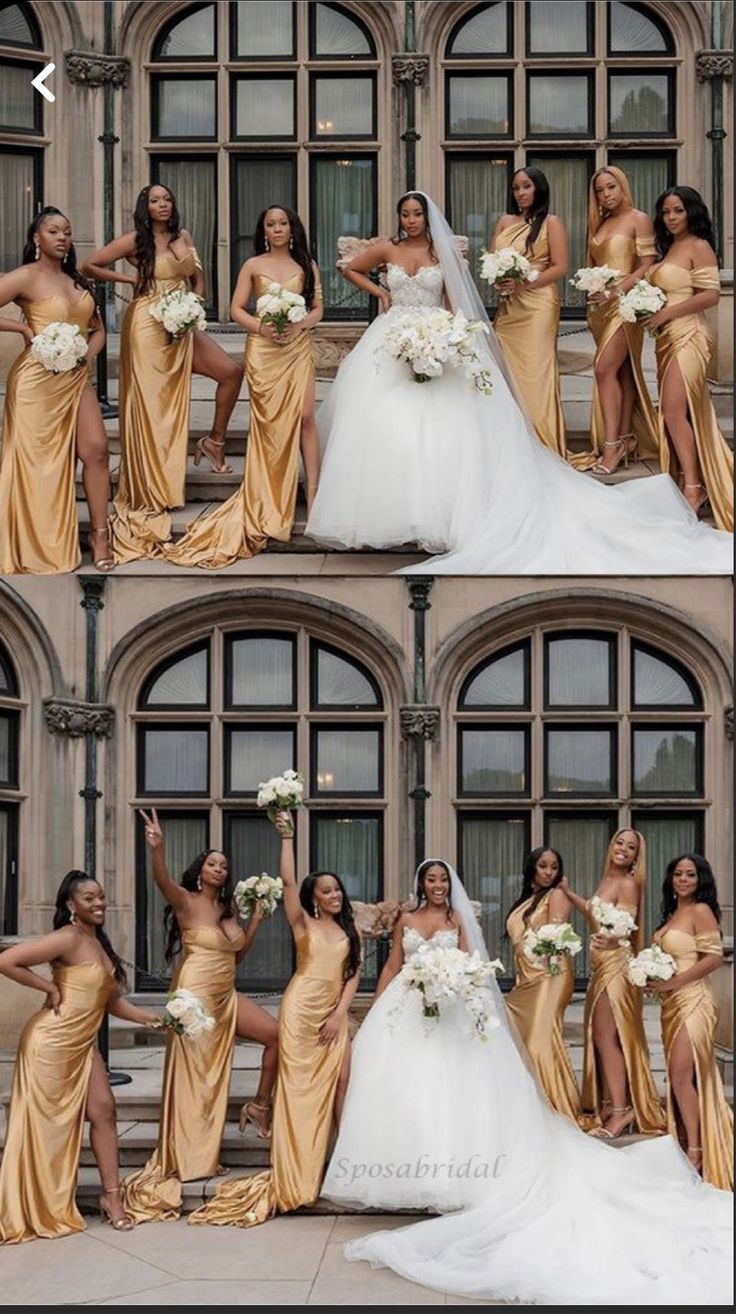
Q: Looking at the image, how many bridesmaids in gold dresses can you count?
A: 6